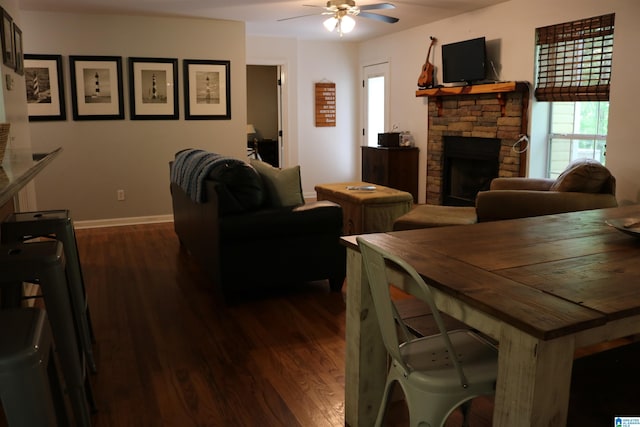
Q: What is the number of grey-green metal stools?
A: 3